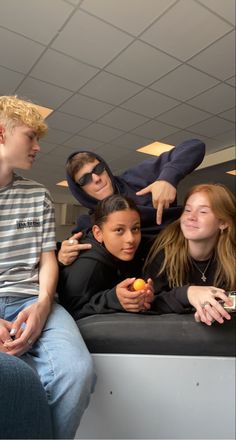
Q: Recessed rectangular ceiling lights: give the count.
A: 4